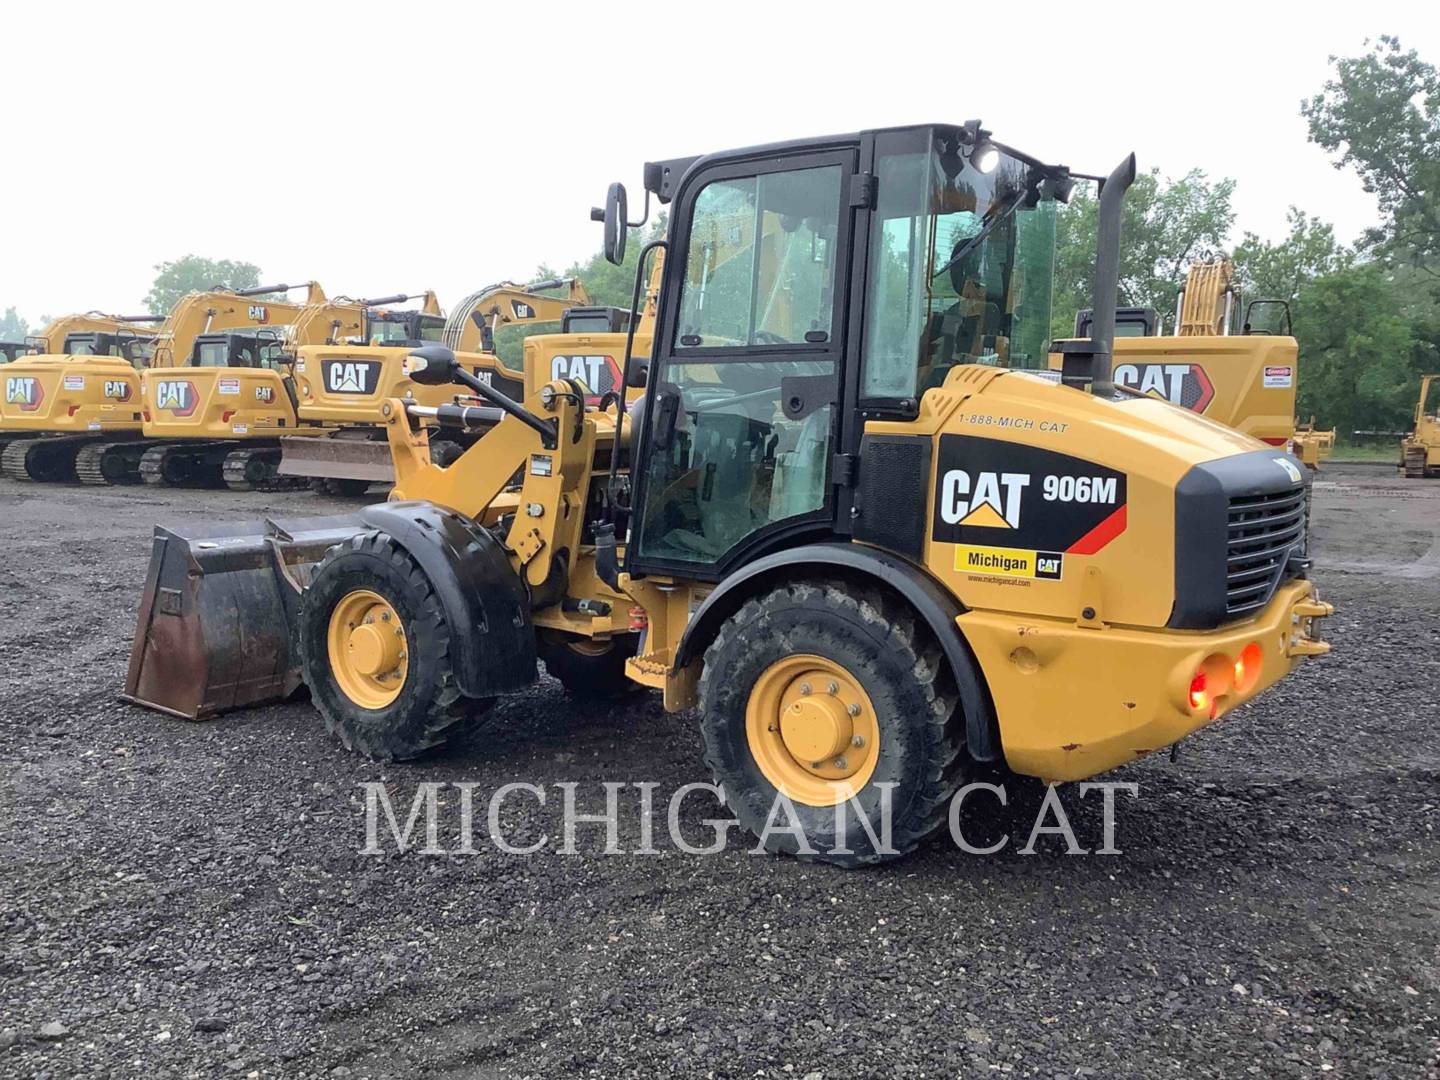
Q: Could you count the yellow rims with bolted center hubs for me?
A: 2